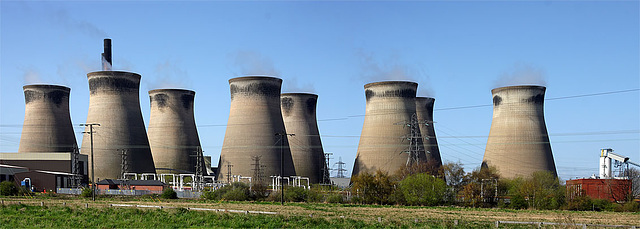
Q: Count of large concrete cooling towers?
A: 8